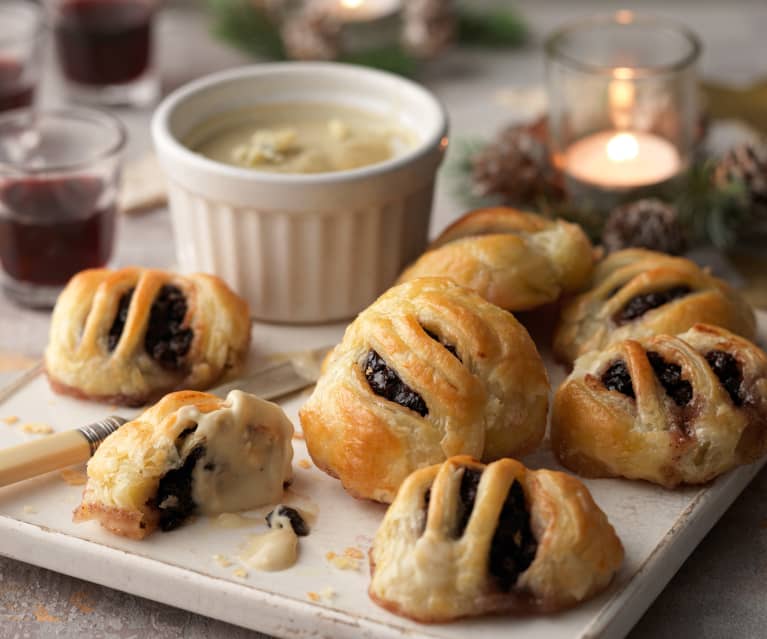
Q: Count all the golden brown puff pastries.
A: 7